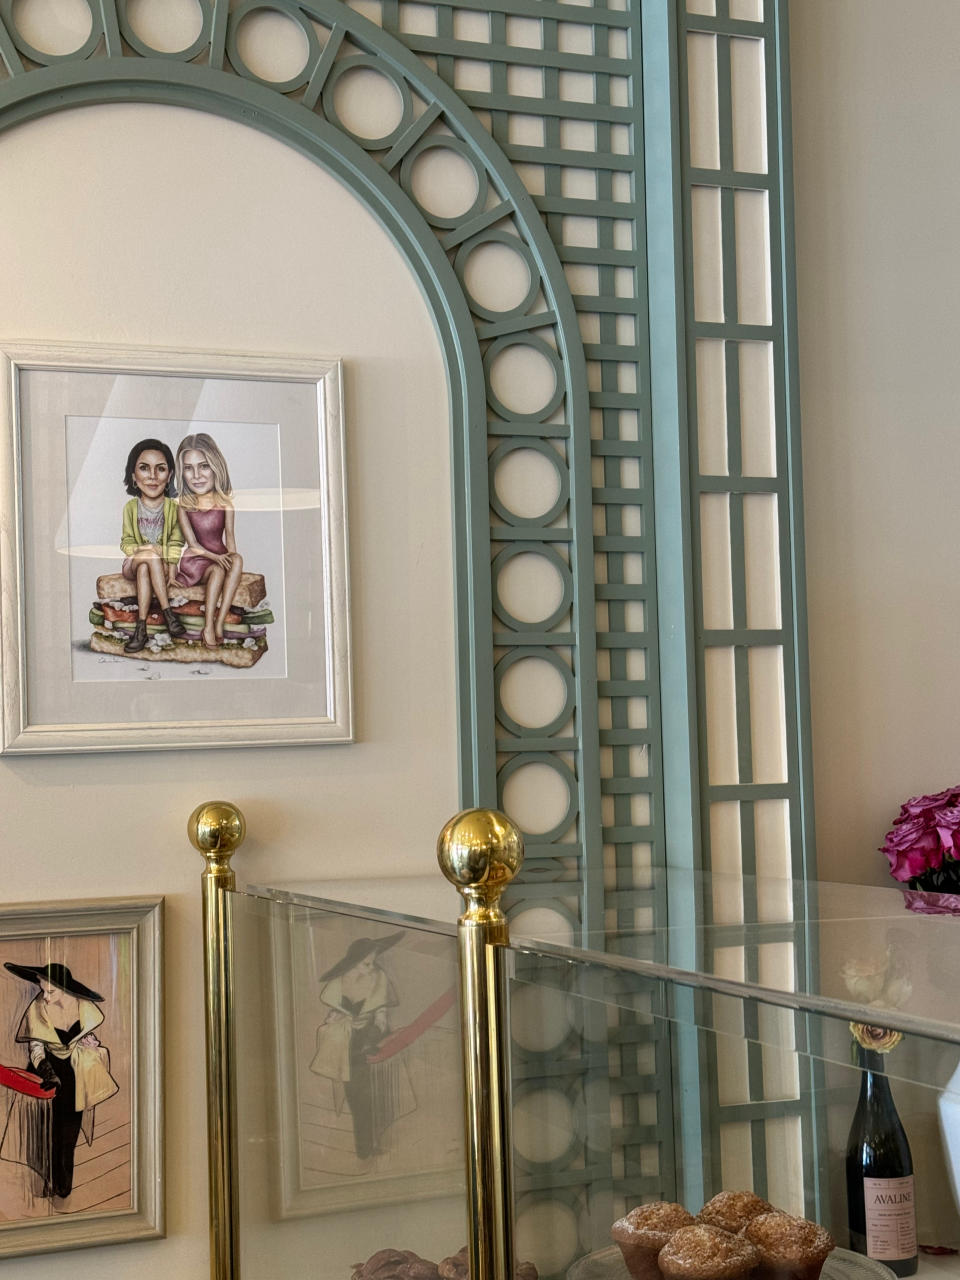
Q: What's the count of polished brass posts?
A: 2